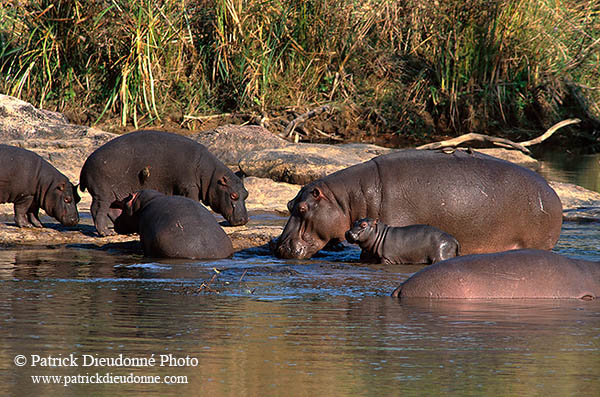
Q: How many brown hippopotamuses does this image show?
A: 6